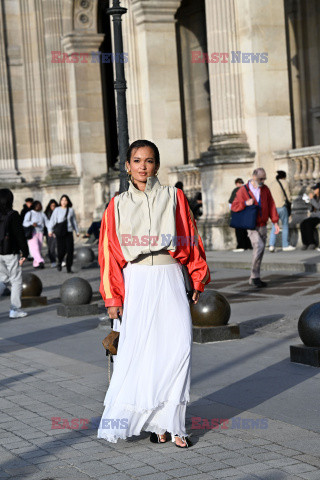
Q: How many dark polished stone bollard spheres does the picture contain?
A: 5